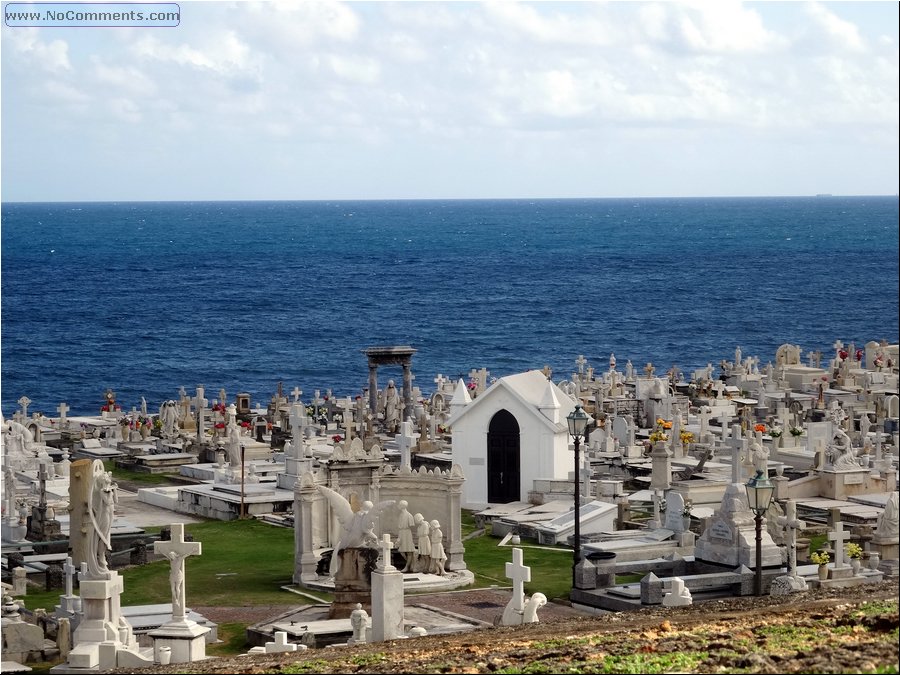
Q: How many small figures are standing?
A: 3